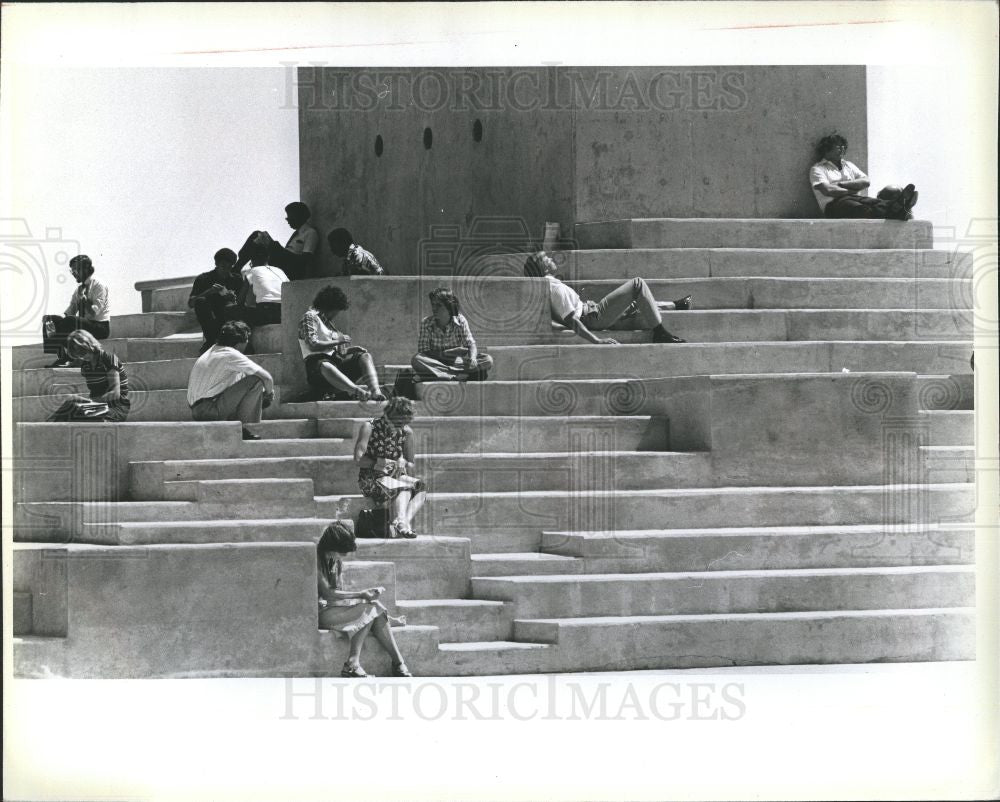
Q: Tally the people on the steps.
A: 13